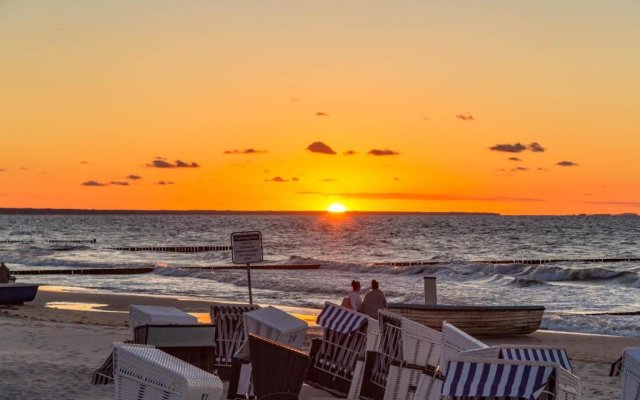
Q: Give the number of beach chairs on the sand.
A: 12